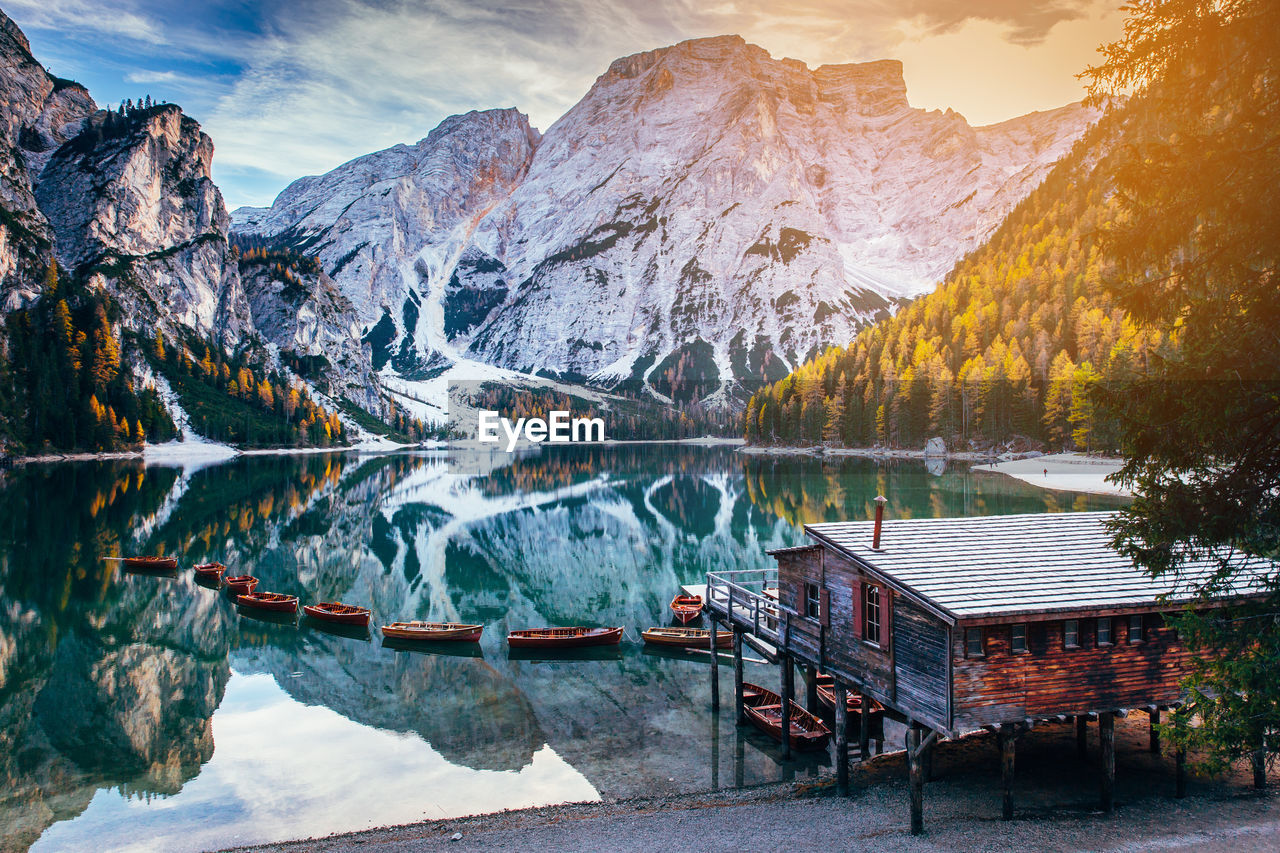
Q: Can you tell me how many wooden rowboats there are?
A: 11